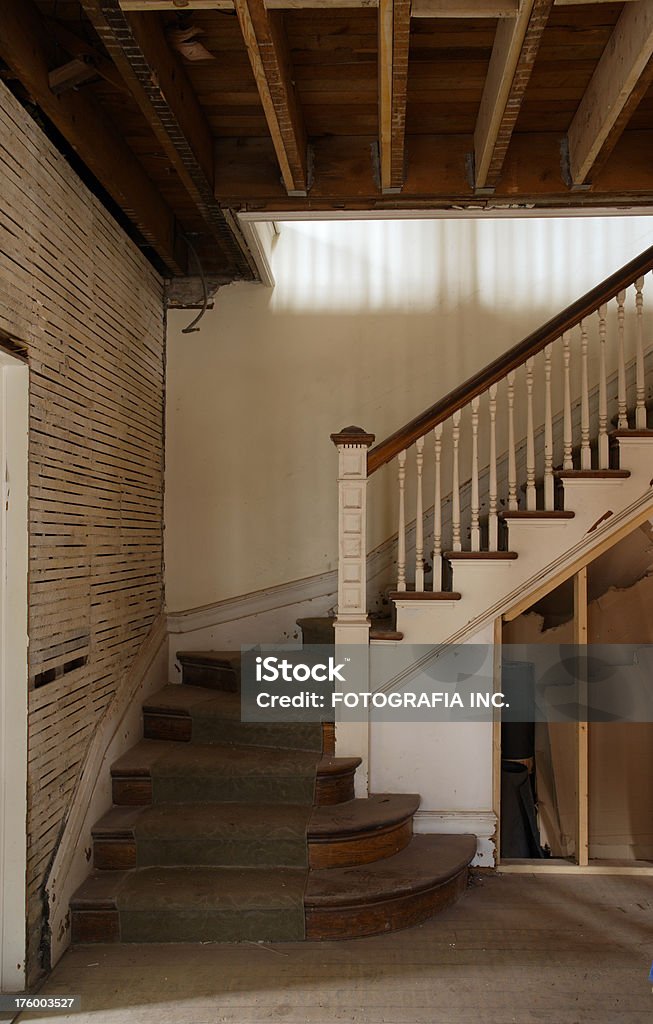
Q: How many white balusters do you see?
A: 14